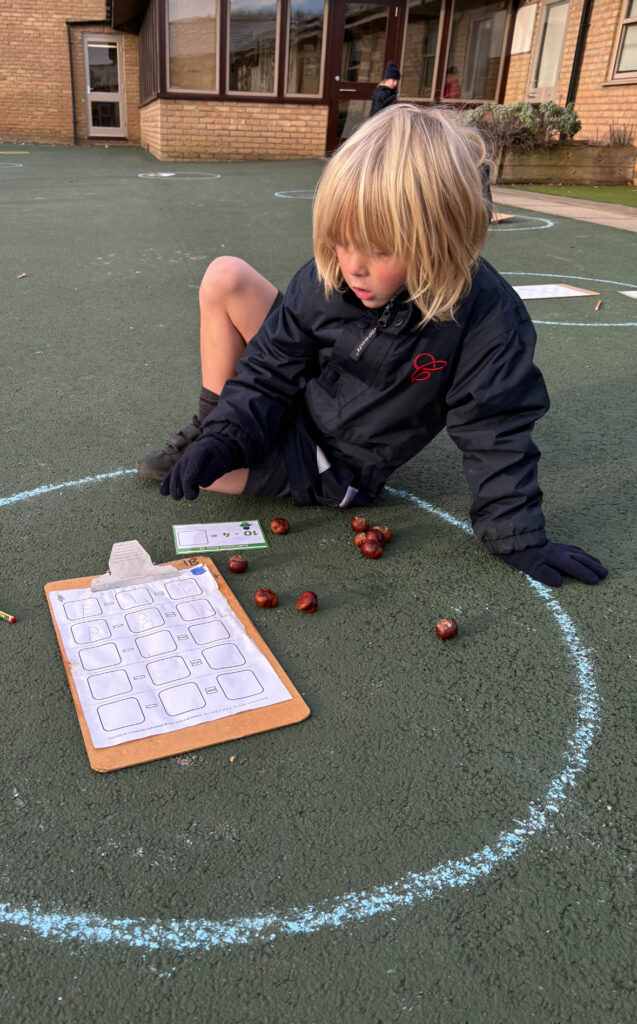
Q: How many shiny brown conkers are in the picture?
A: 10